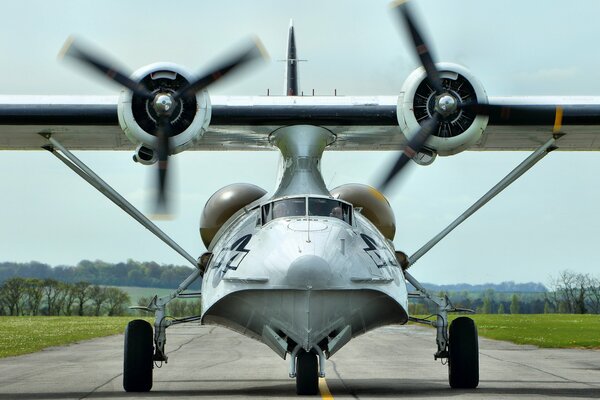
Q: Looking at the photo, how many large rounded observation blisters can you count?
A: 2